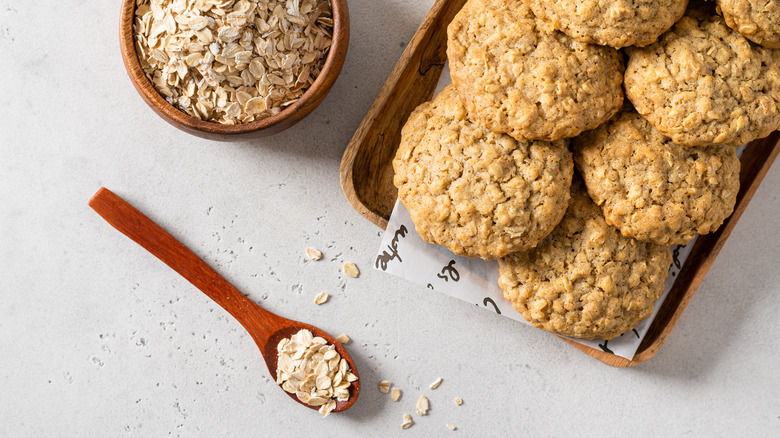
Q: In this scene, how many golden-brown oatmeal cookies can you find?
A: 7